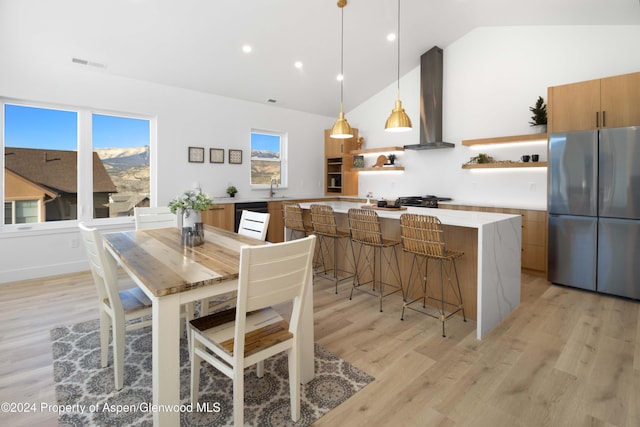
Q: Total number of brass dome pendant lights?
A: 2